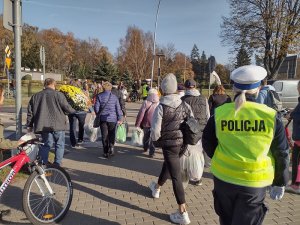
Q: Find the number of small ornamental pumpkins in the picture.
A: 0